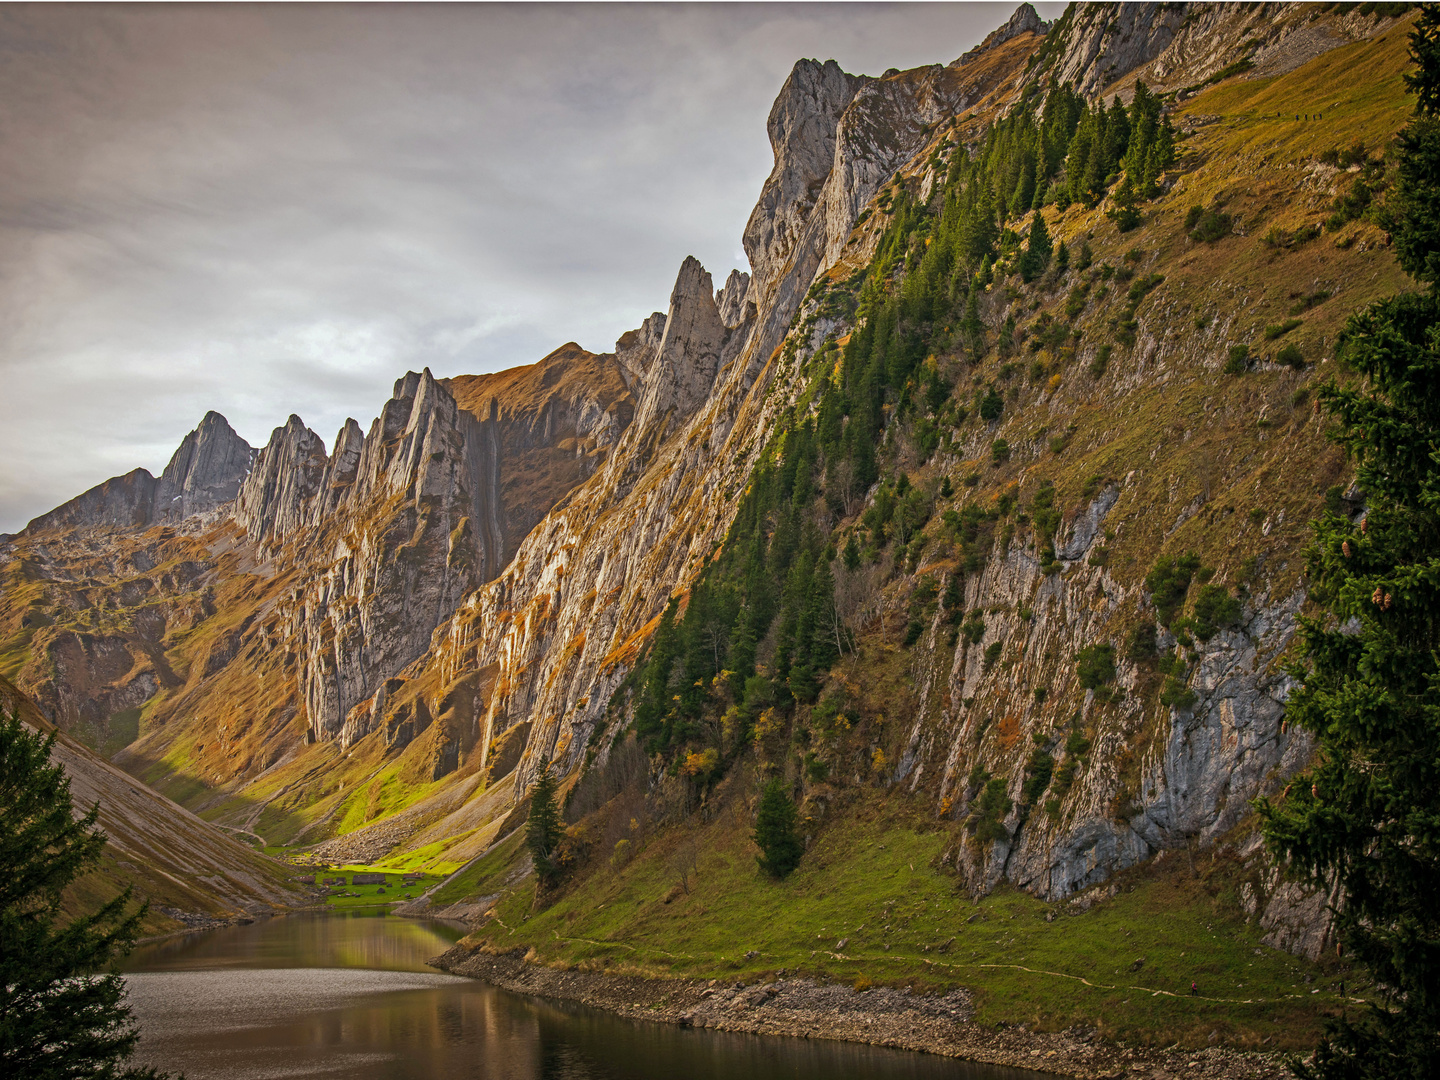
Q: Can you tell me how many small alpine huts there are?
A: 5